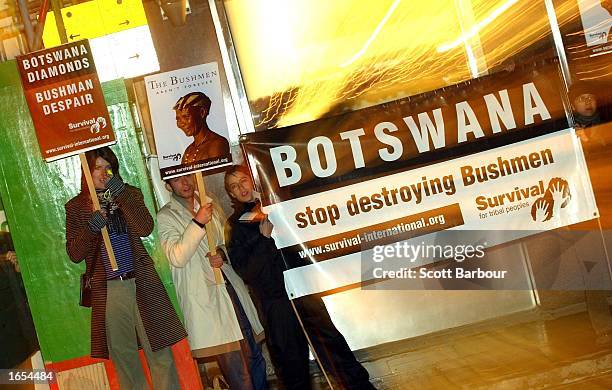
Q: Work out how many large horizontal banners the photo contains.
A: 1